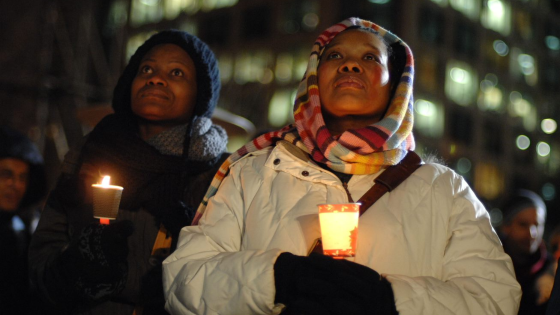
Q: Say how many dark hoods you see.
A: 2